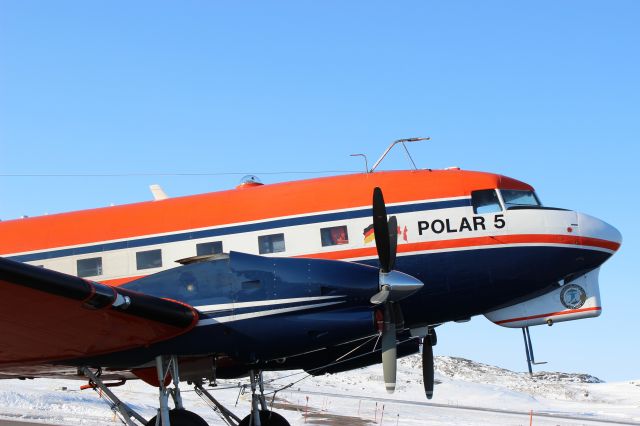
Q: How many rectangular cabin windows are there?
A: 5